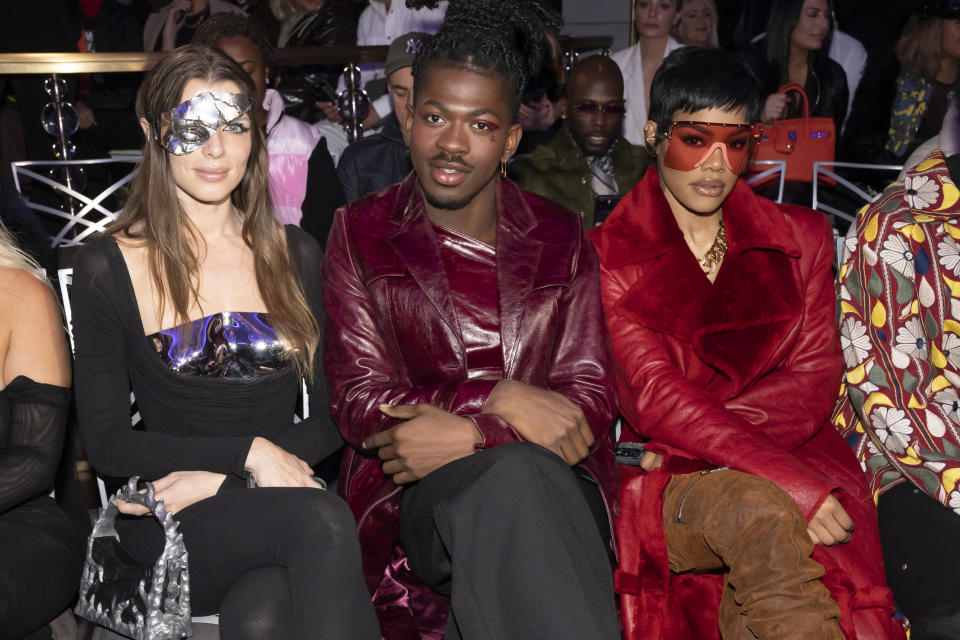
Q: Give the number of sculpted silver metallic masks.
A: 1